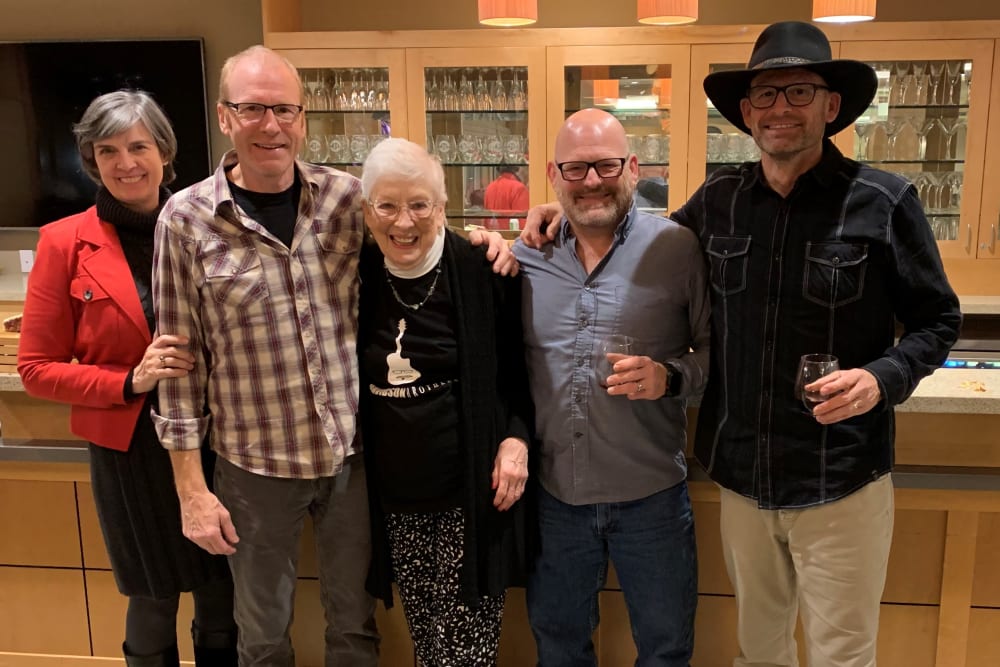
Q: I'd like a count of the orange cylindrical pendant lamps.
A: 3